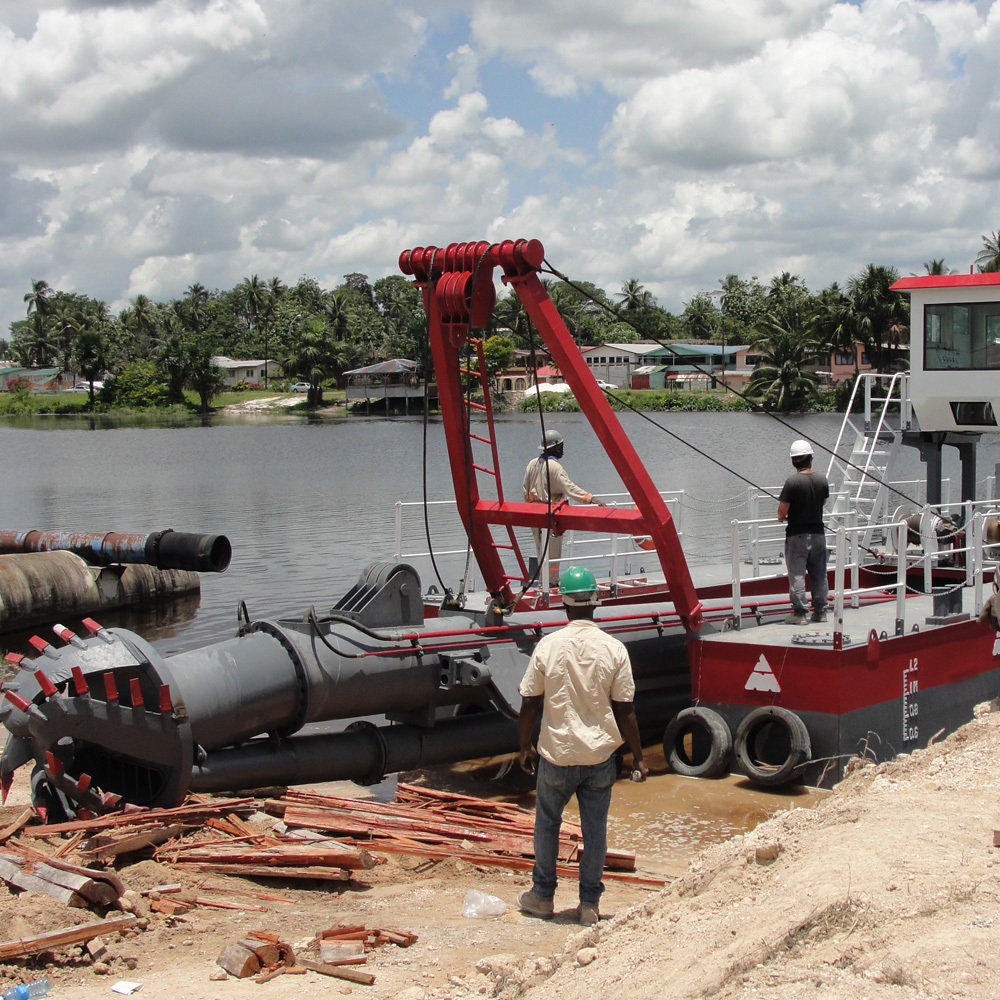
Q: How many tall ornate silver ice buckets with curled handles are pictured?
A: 0